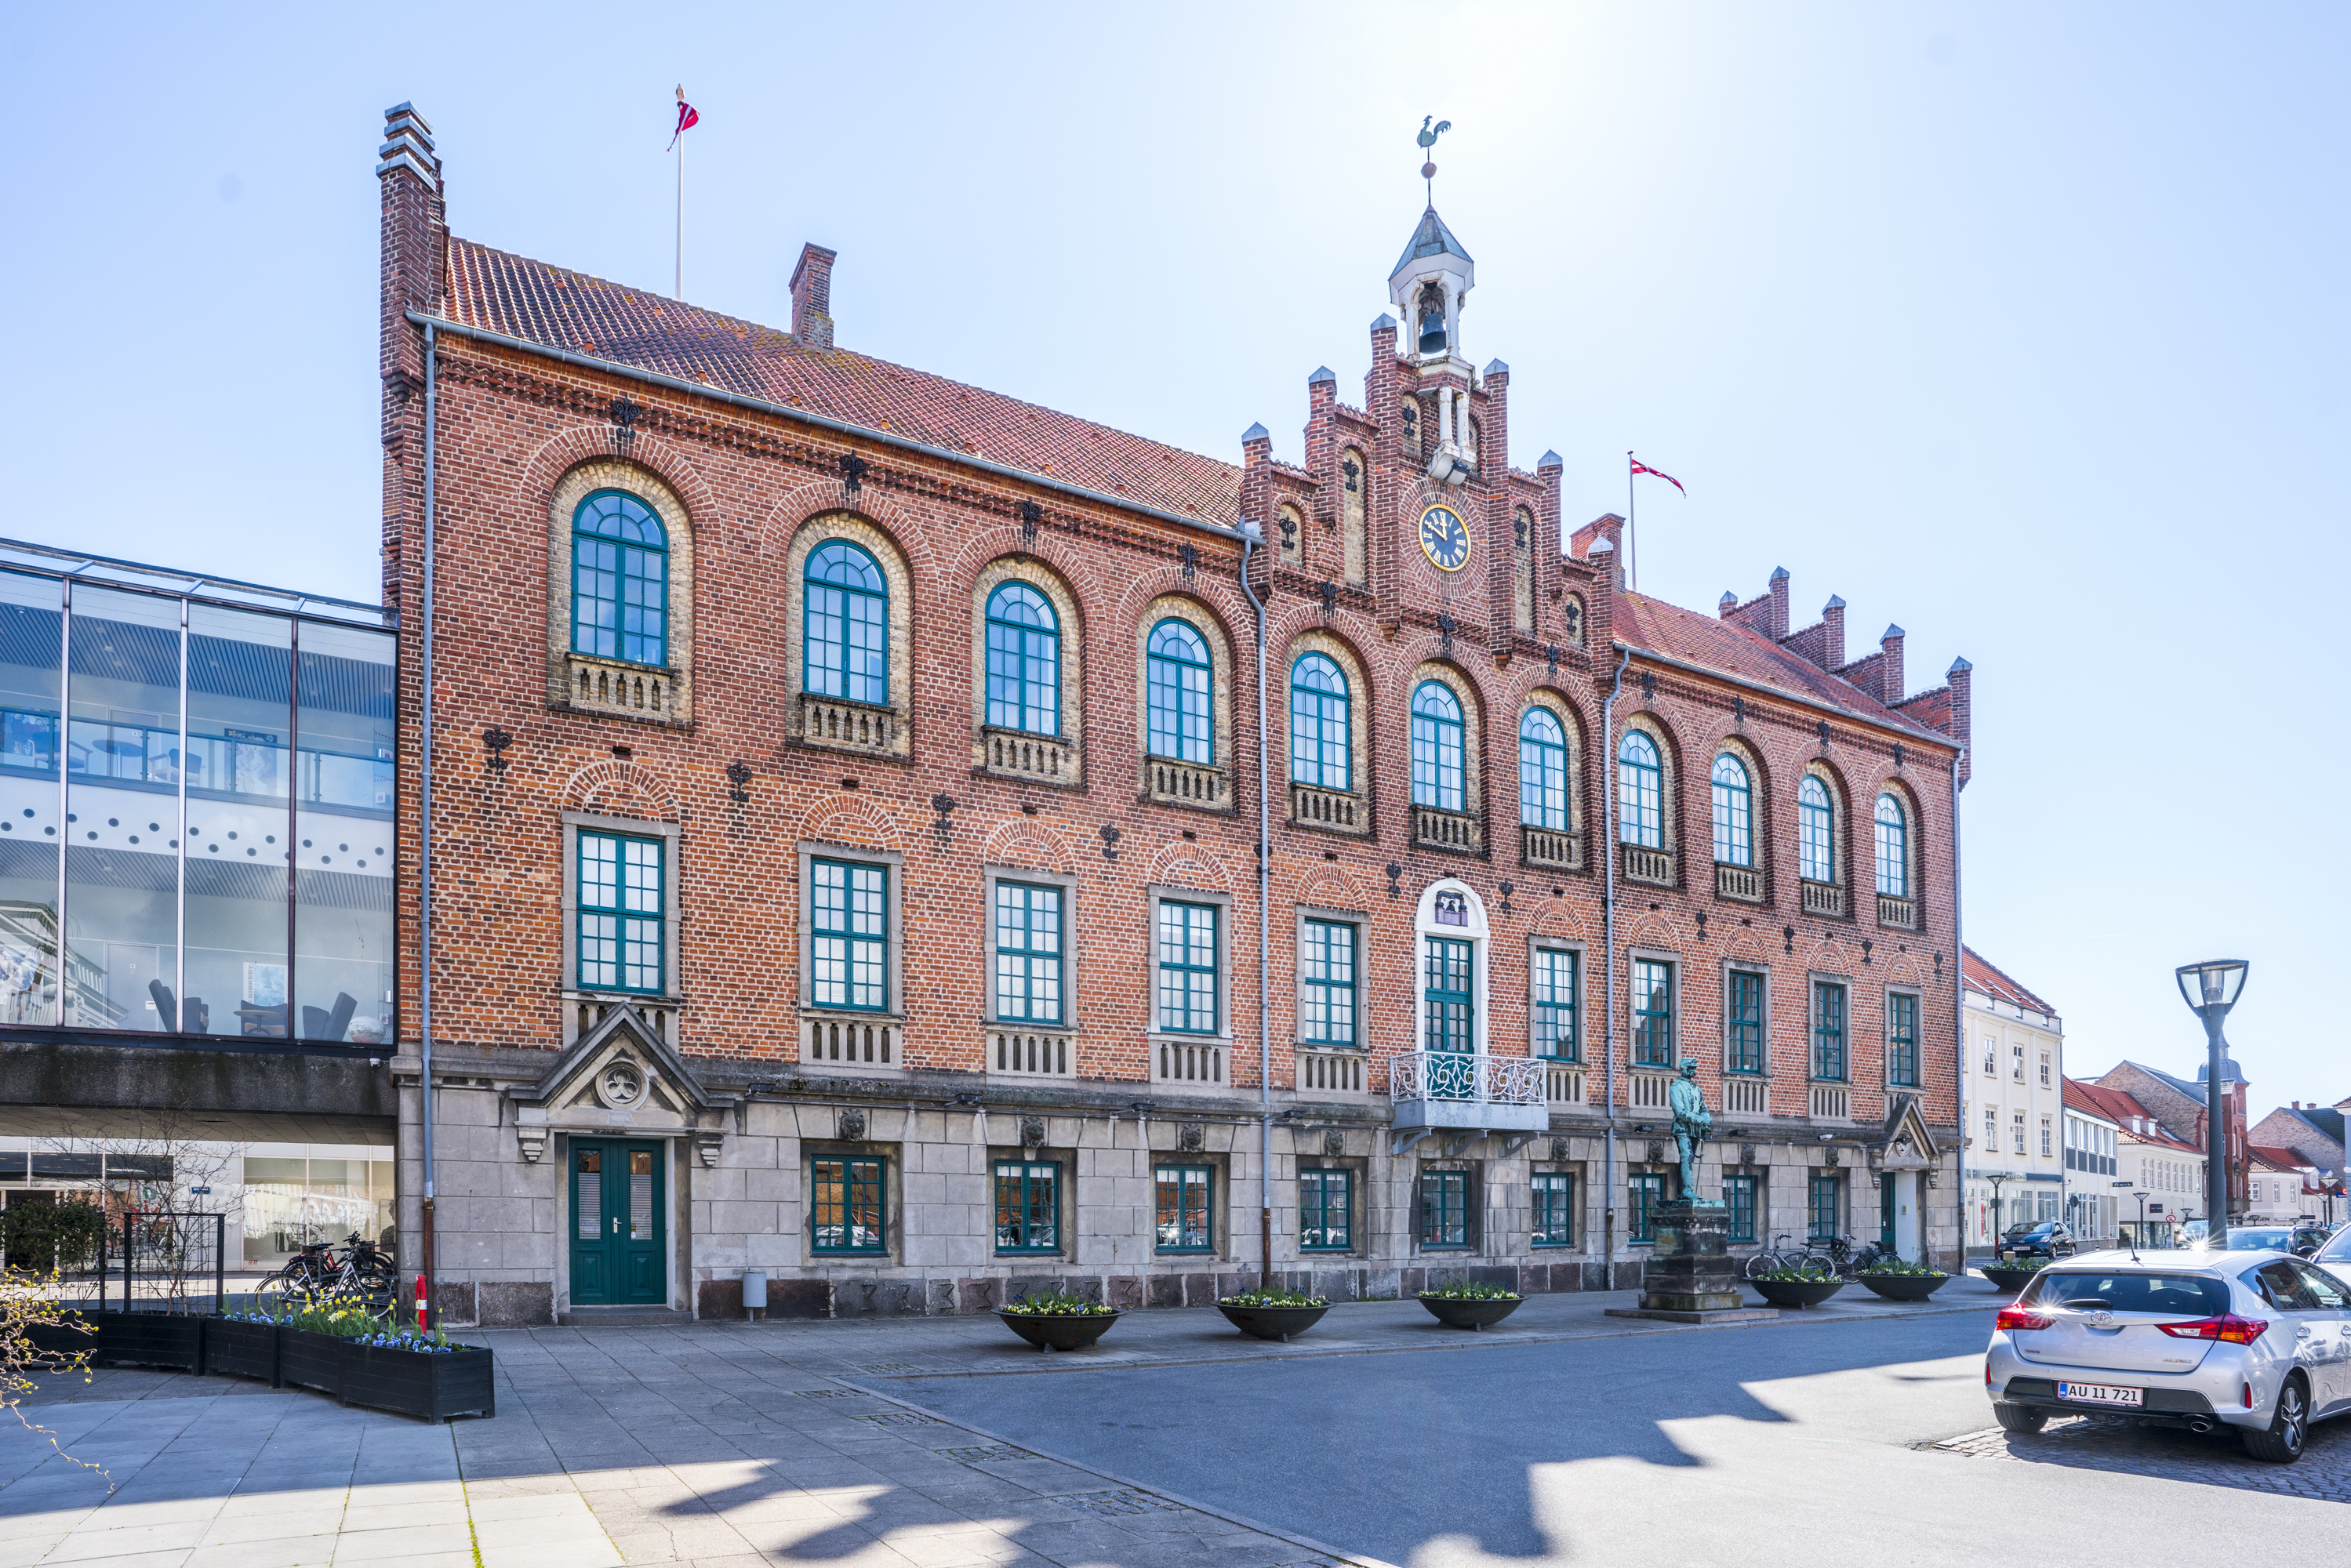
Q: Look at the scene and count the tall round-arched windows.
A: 11